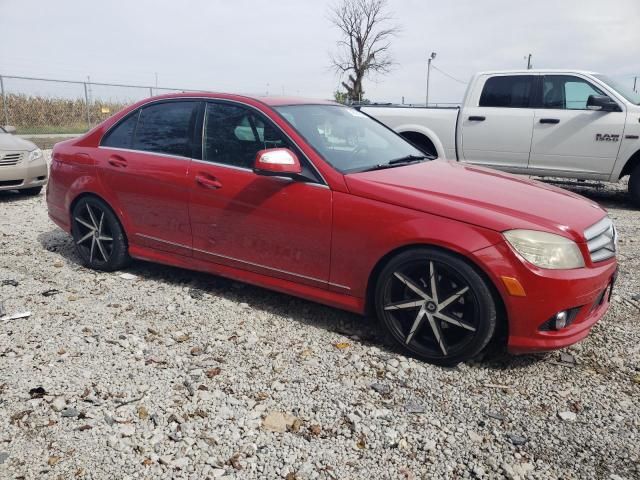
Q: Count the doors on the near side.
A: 2